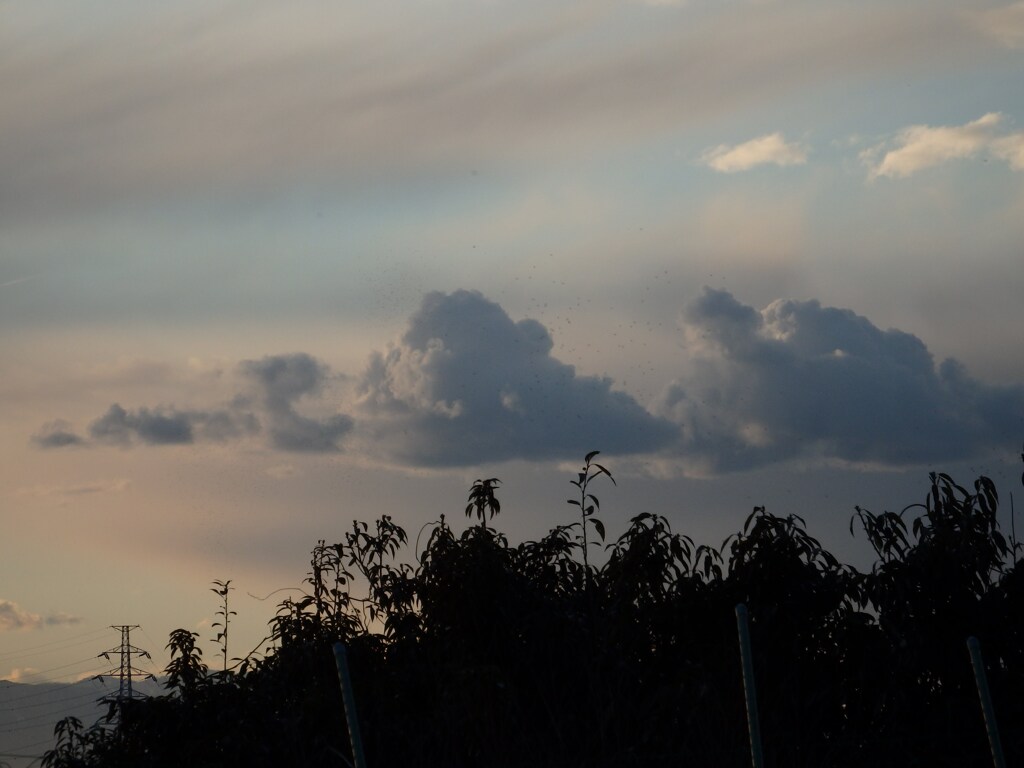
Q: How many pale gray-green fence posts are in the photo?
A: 3